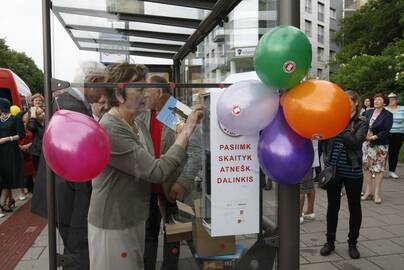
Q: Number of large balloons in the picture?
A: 5